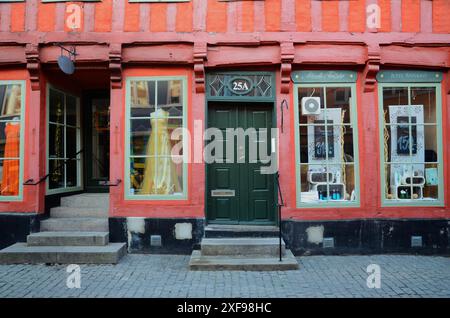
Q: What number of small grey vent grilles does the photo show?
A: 3